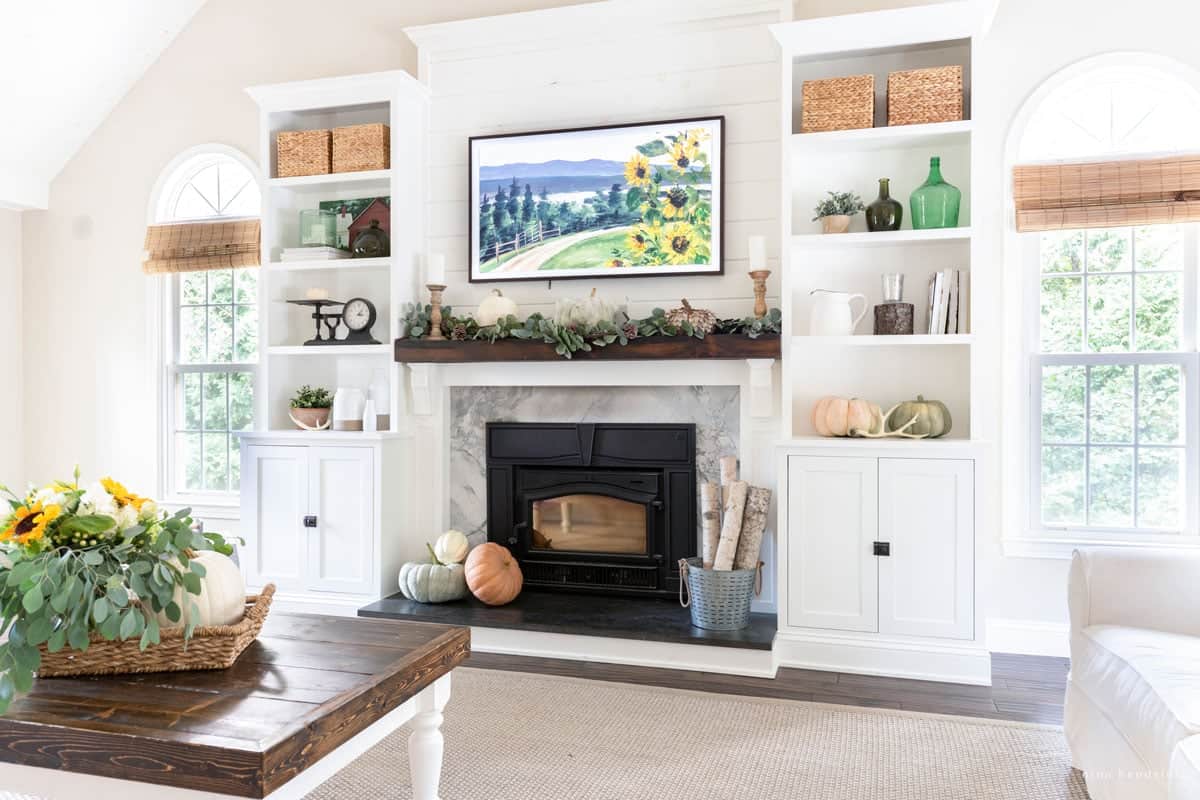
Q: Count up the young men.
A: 0